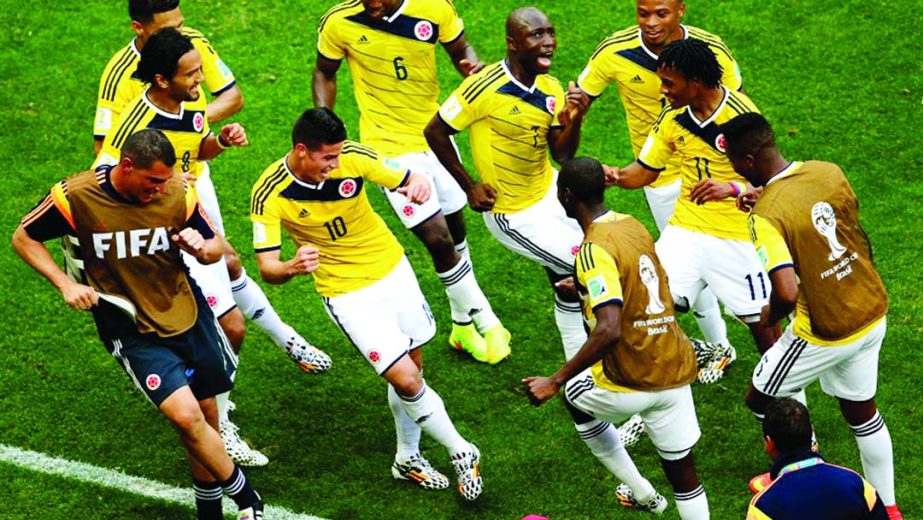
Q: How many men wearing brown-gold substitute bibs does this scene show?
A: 3